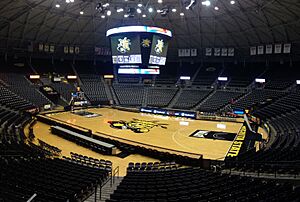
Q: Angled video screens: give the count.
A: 2